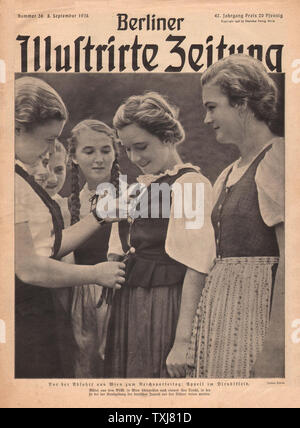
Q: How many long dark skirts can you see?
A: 2